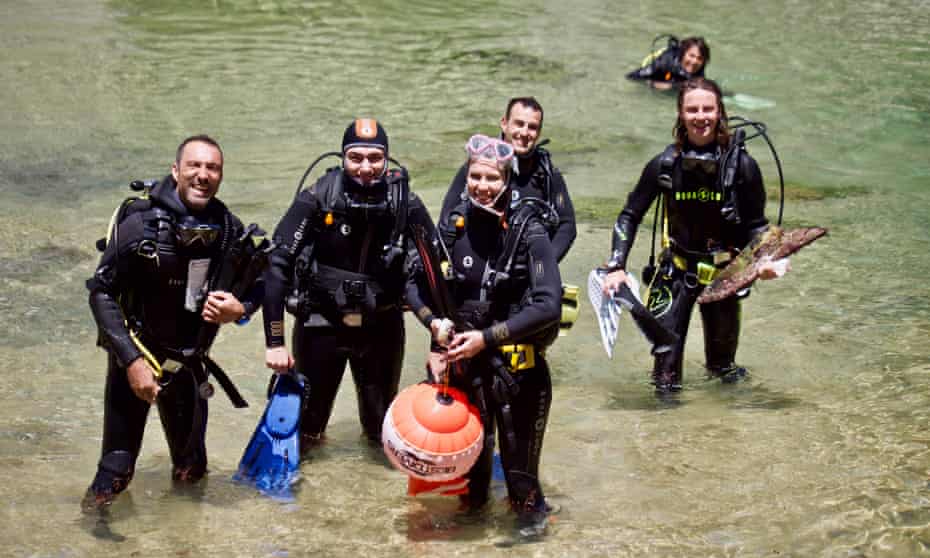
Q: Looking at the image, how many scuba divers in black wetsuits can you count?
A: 6